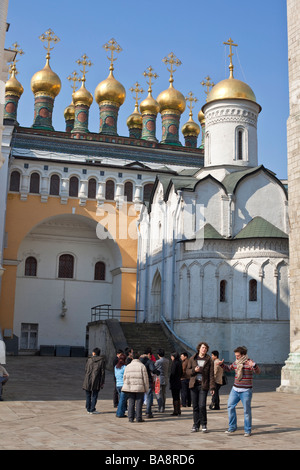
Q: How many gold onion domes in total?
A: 11